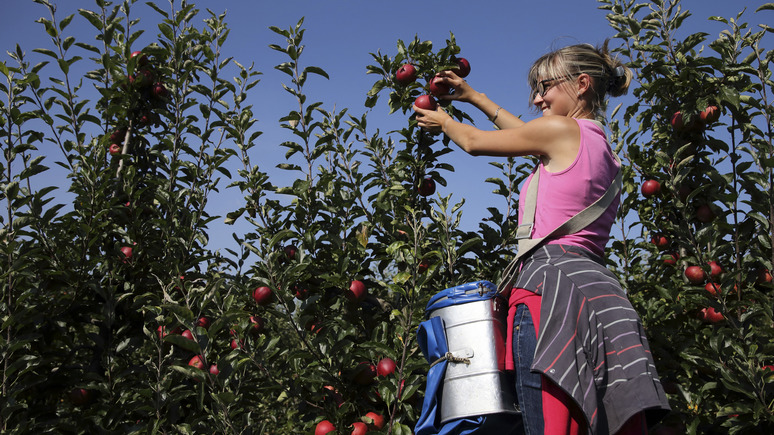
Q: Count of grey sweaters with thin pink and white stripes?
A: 1